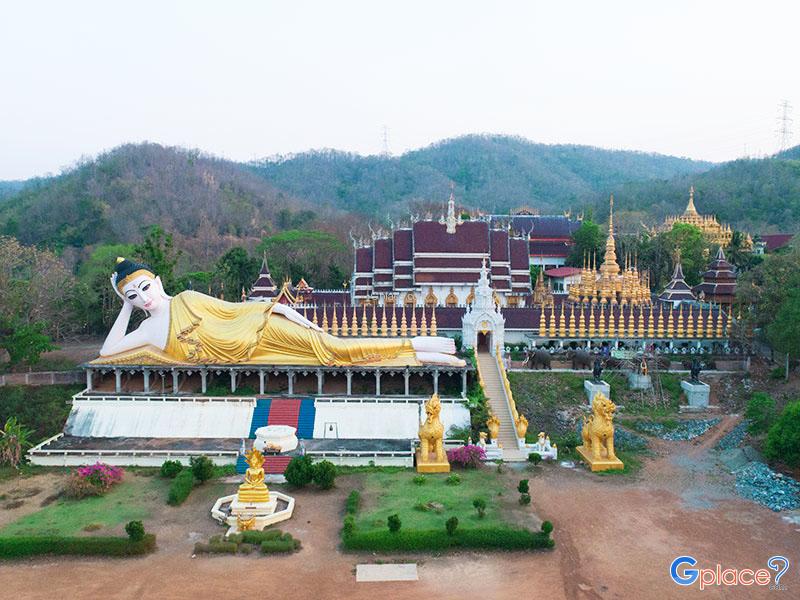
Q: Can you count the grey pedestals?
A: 3